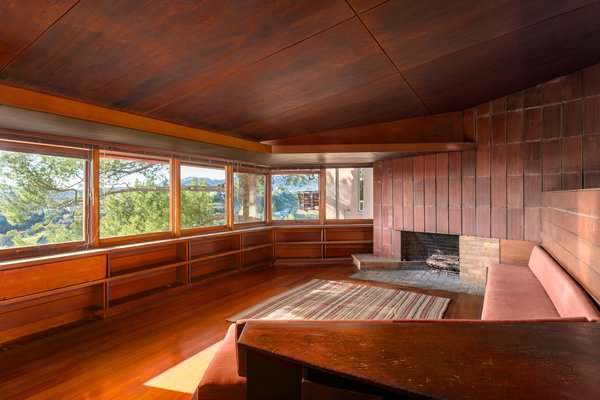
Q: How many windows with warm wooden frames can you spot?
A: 6